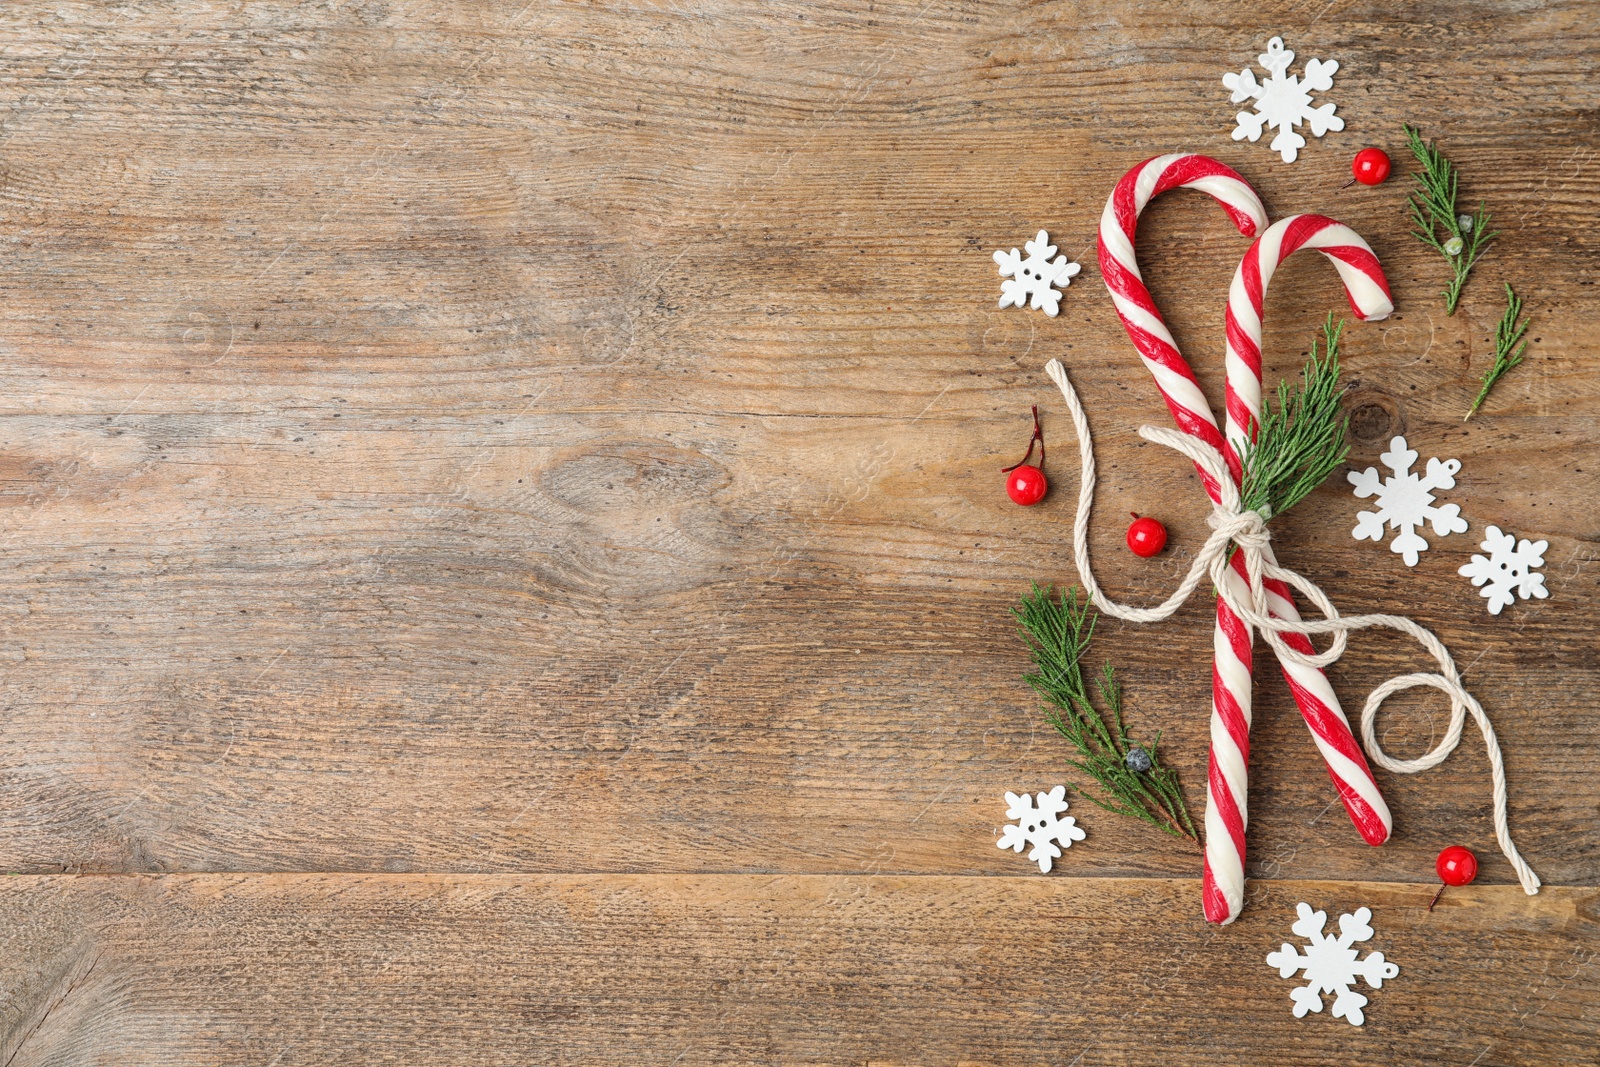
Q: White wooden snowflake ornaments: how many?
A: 6